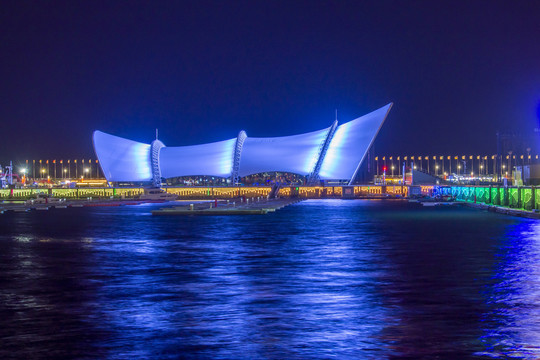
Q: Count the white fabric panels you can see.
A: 4